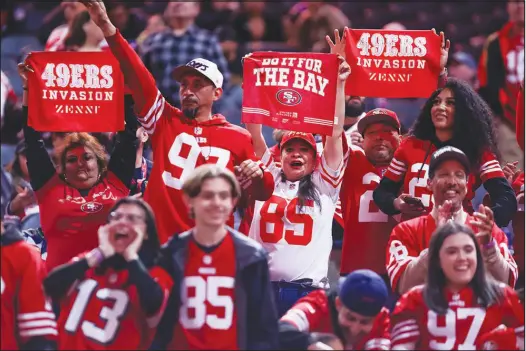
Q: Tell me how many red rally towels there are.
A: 3